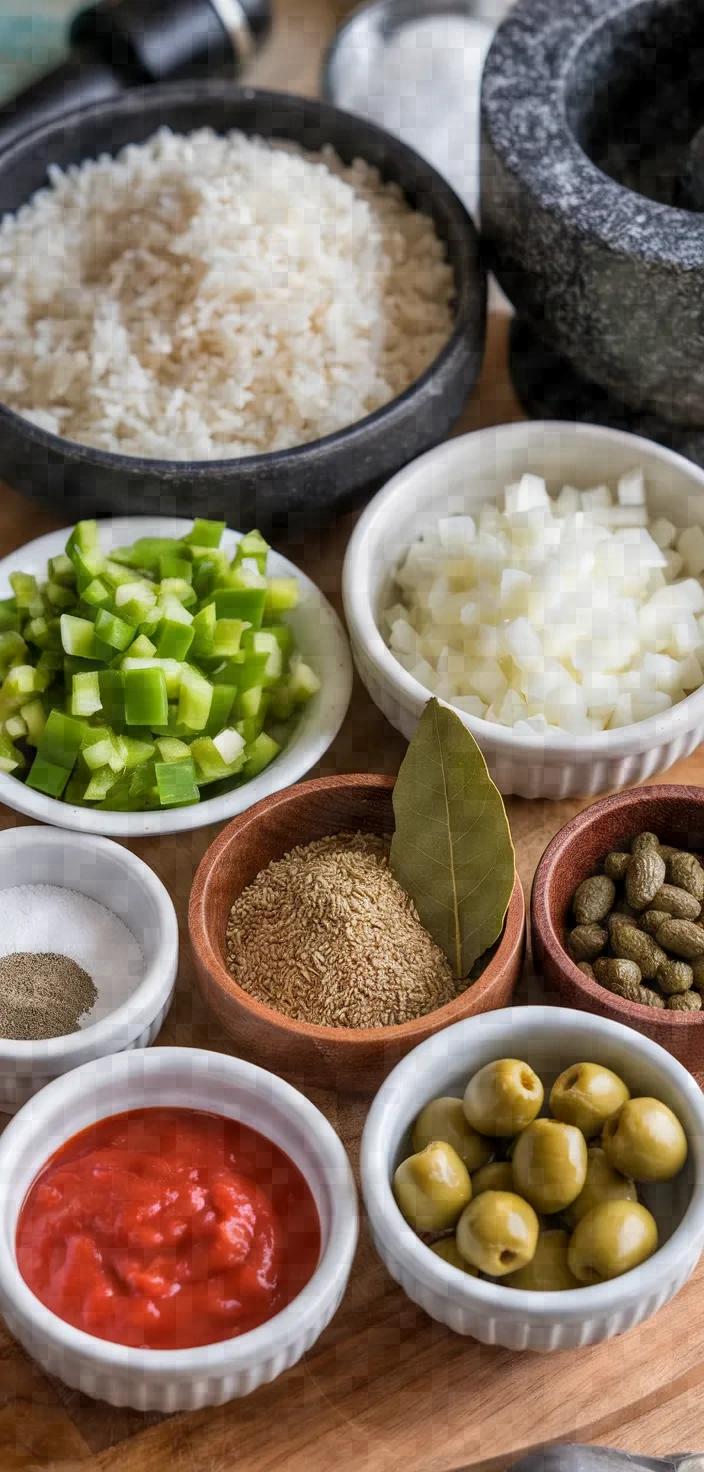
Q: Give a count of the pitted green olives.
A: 12